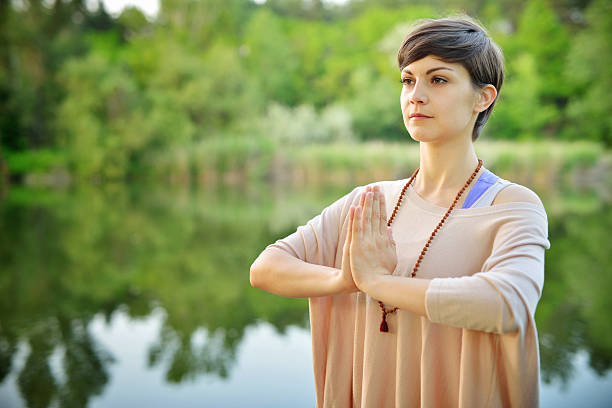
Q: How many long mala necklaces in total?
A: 1